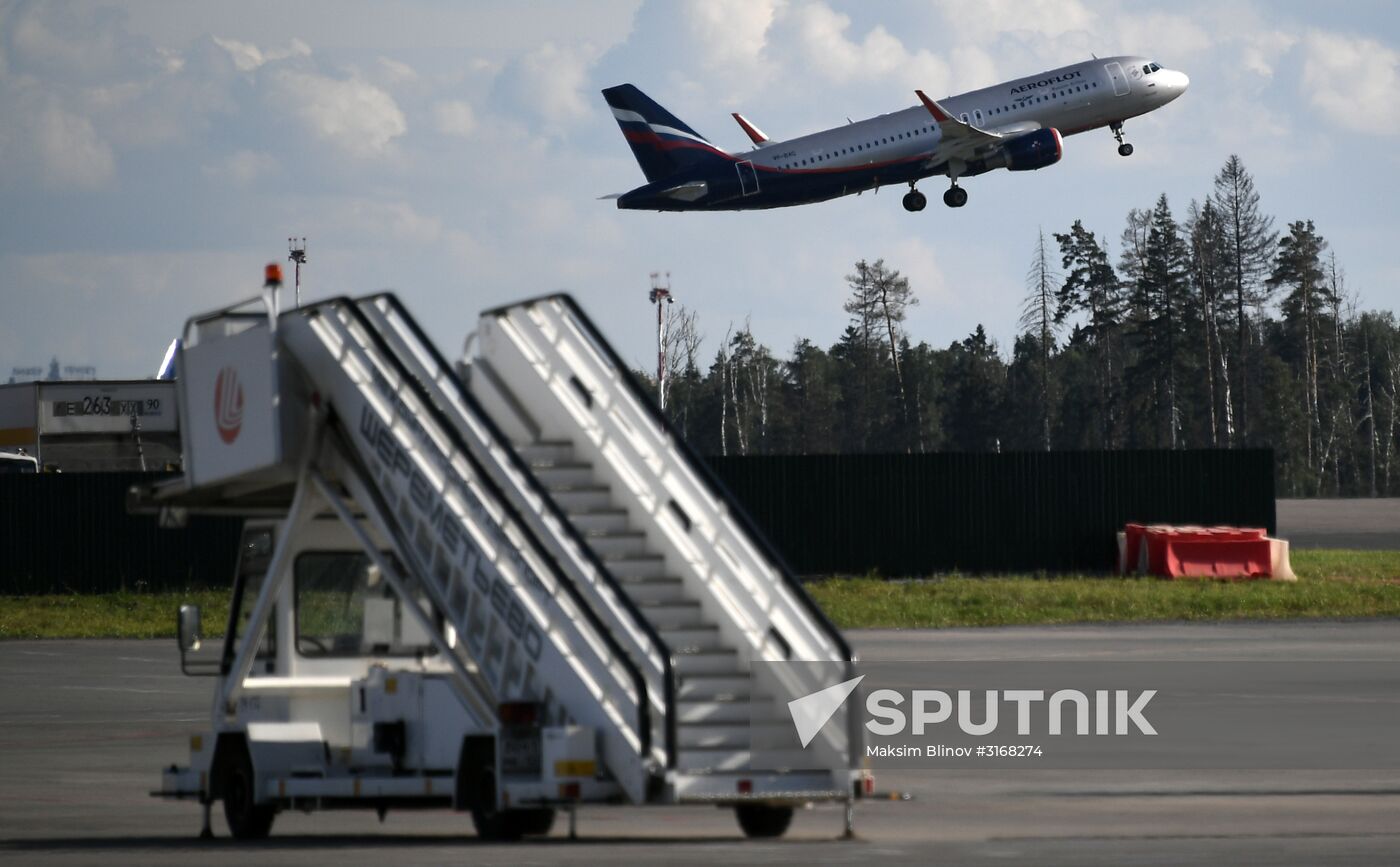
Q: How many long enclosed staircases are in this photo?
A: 2